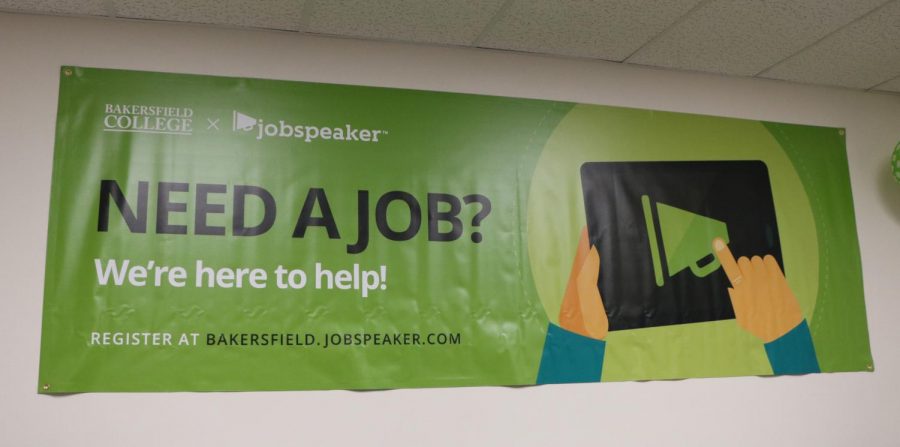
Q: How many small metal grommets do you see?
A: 4